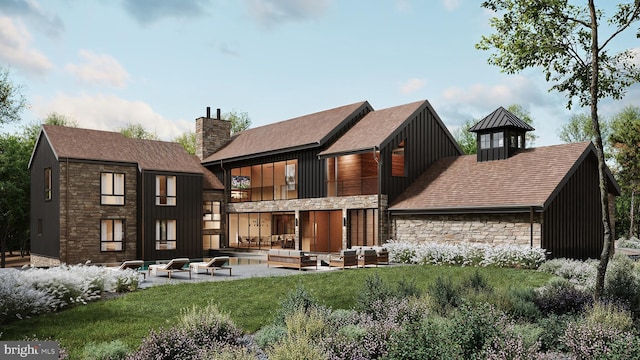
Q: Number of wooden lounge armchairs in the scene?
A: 2